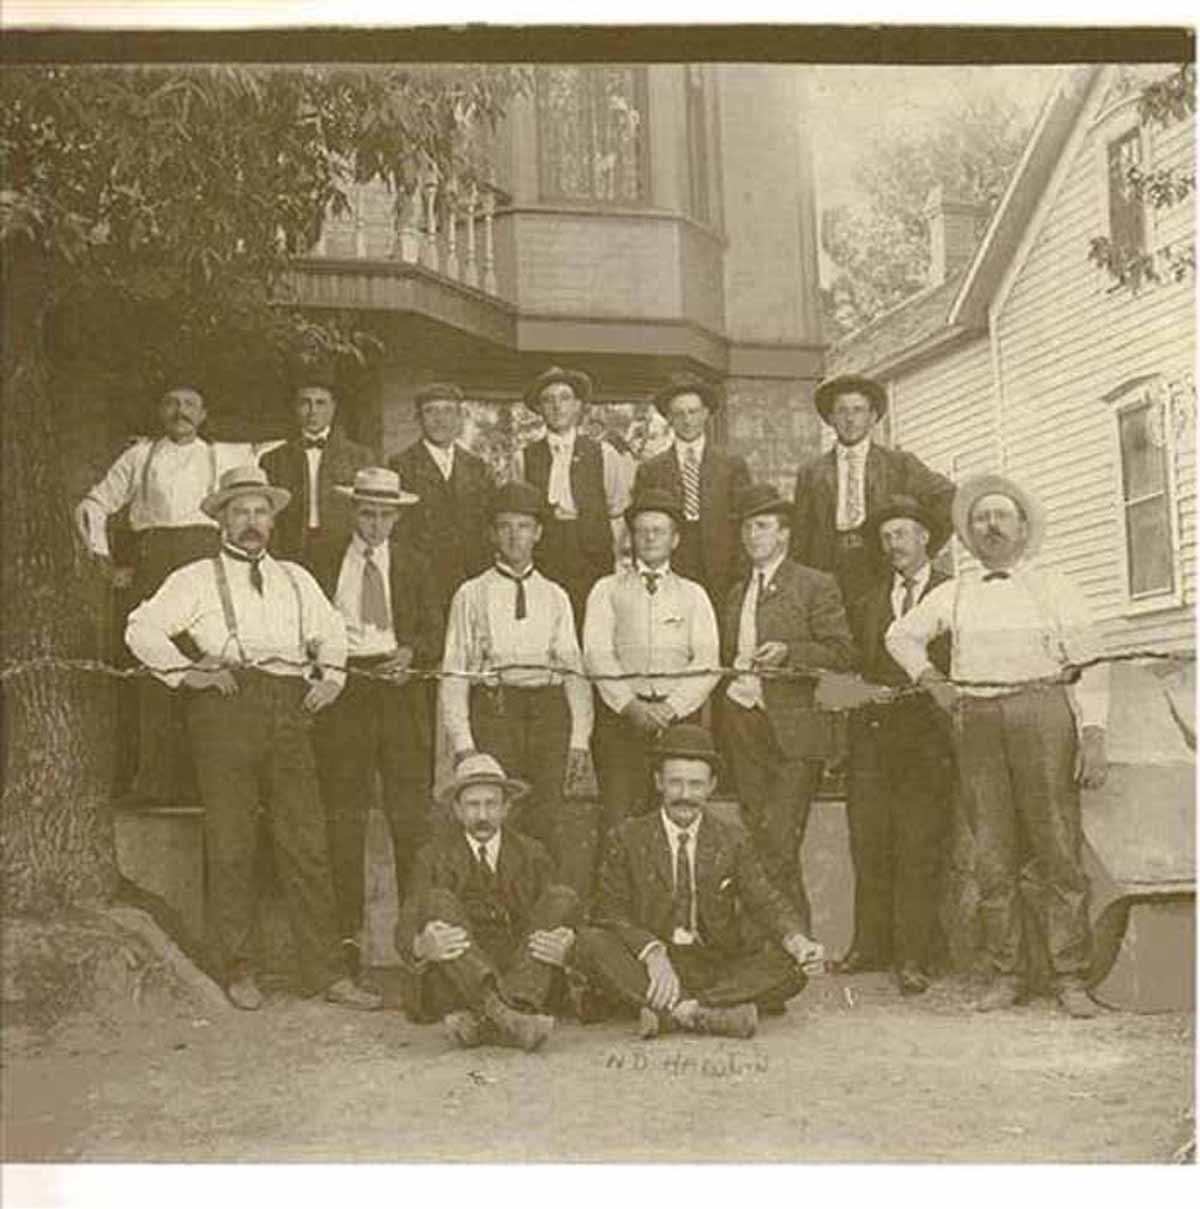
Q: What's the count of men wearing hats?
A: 15